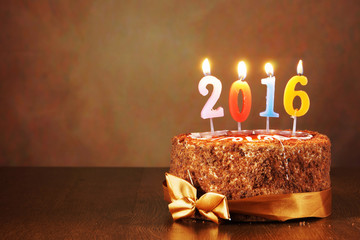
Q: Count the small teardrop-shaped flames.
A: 4